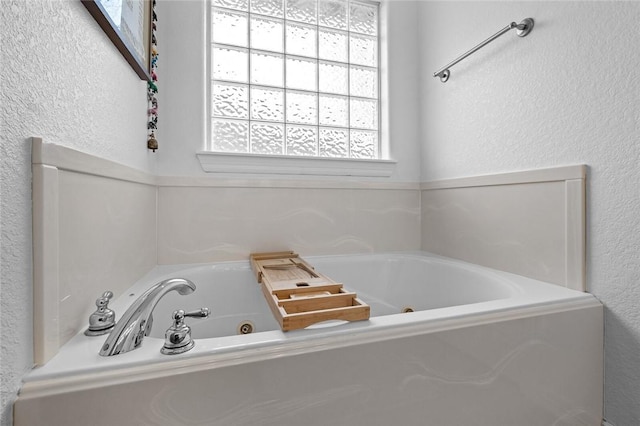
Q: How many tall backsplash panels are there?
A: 3